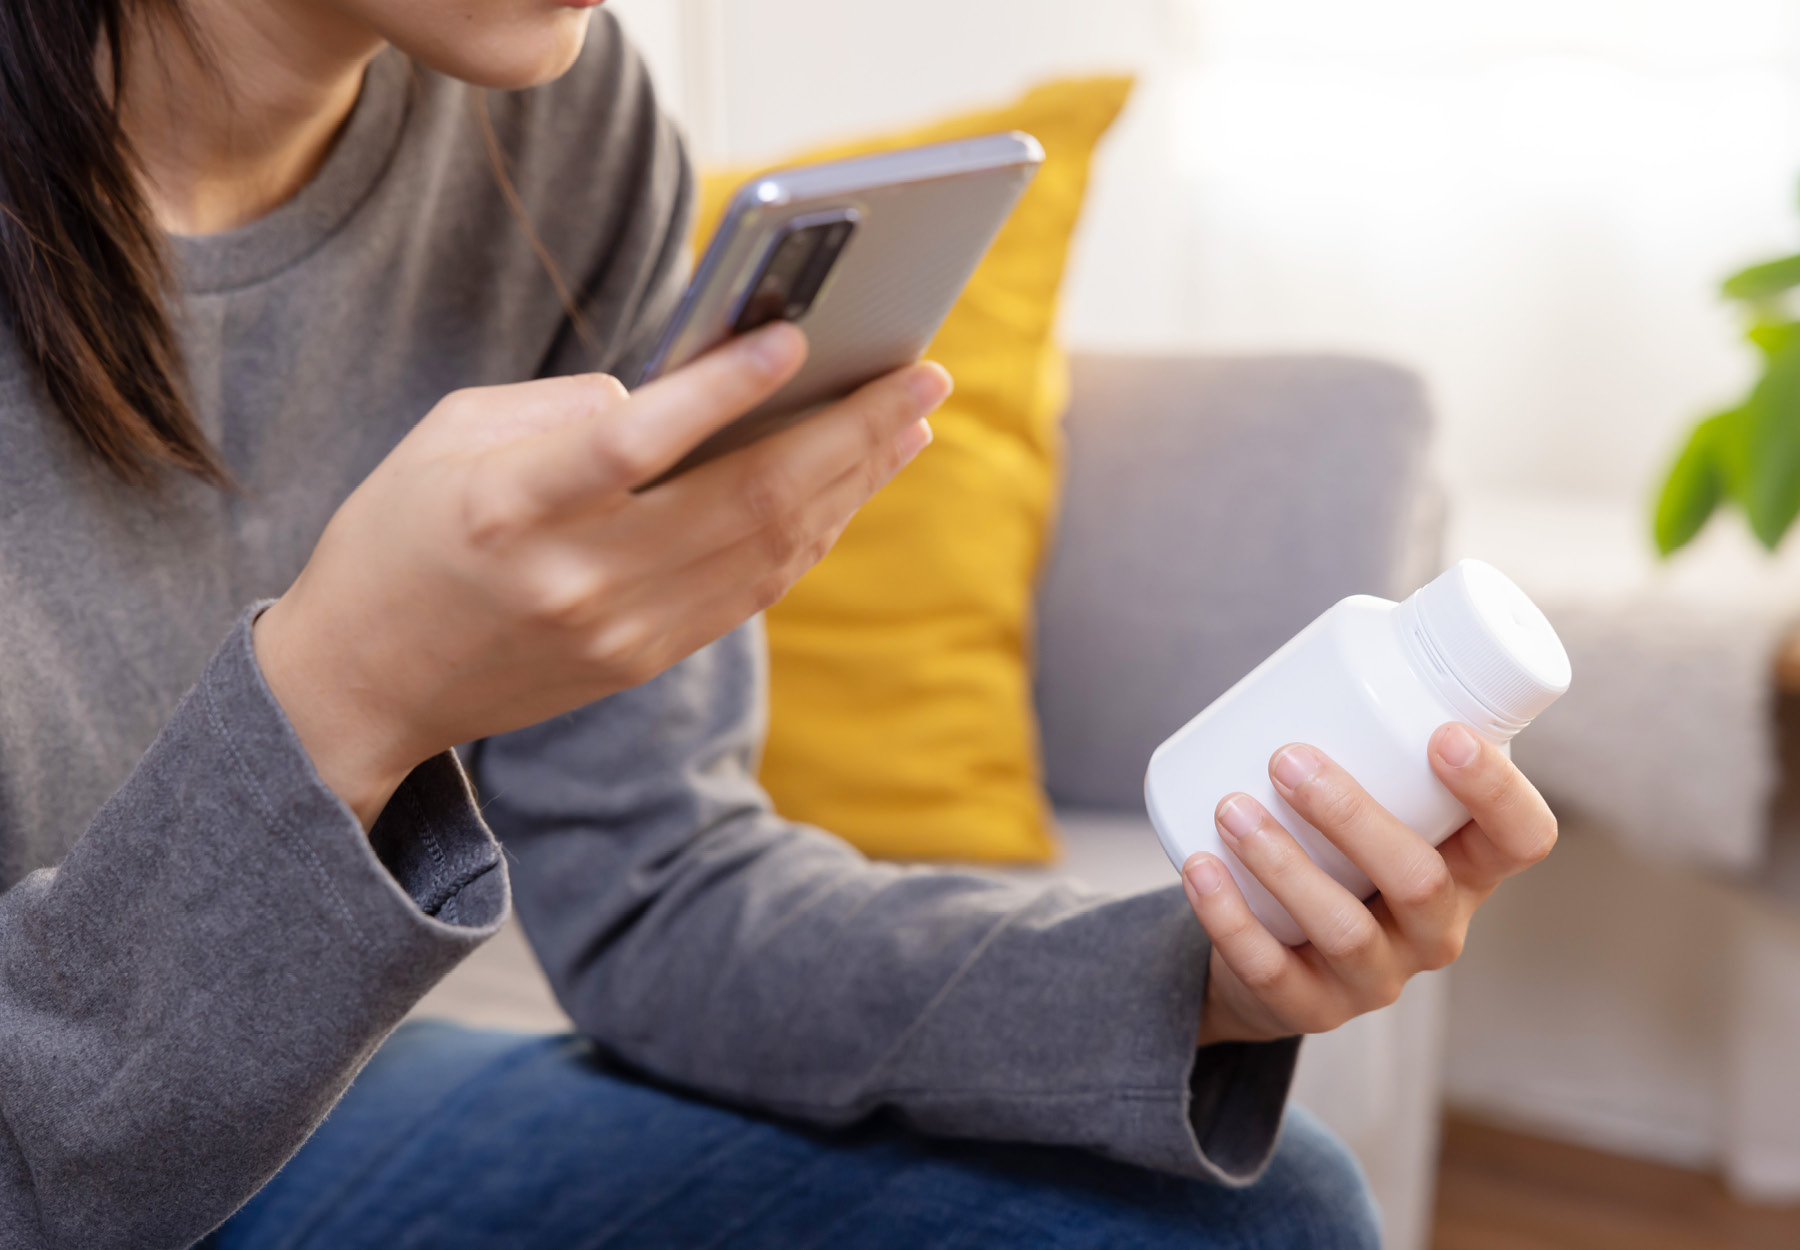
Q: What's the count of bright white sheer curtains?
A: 1